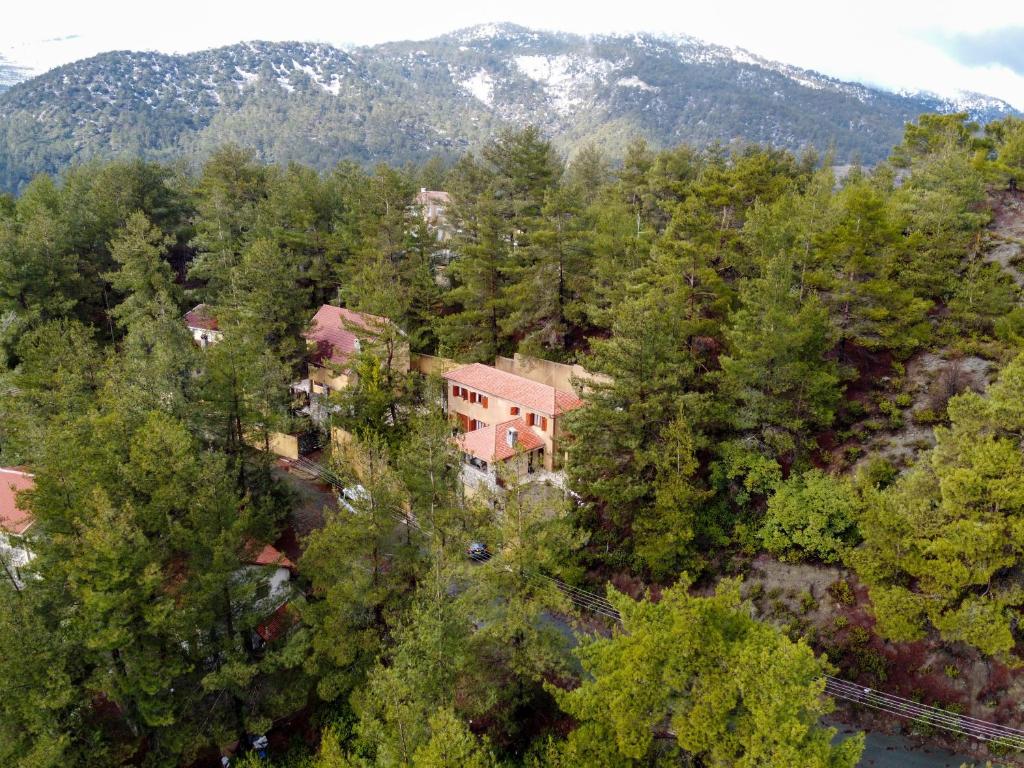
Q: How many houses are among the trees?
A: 6